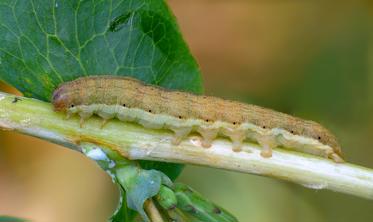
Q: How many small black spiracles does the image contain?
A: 9